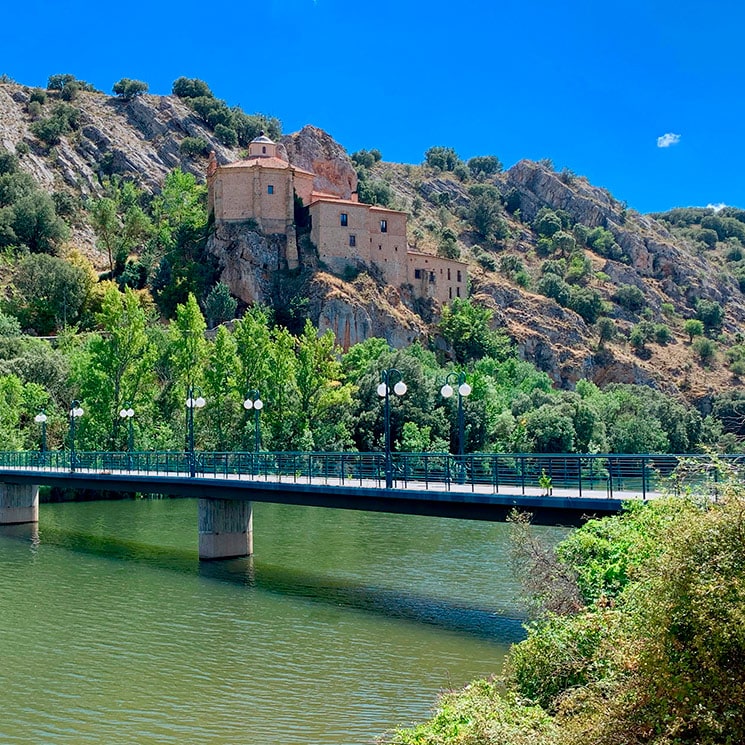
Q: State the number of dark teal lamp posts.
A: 7